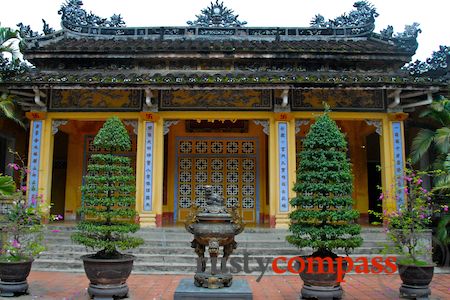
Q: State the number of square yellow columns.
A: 4